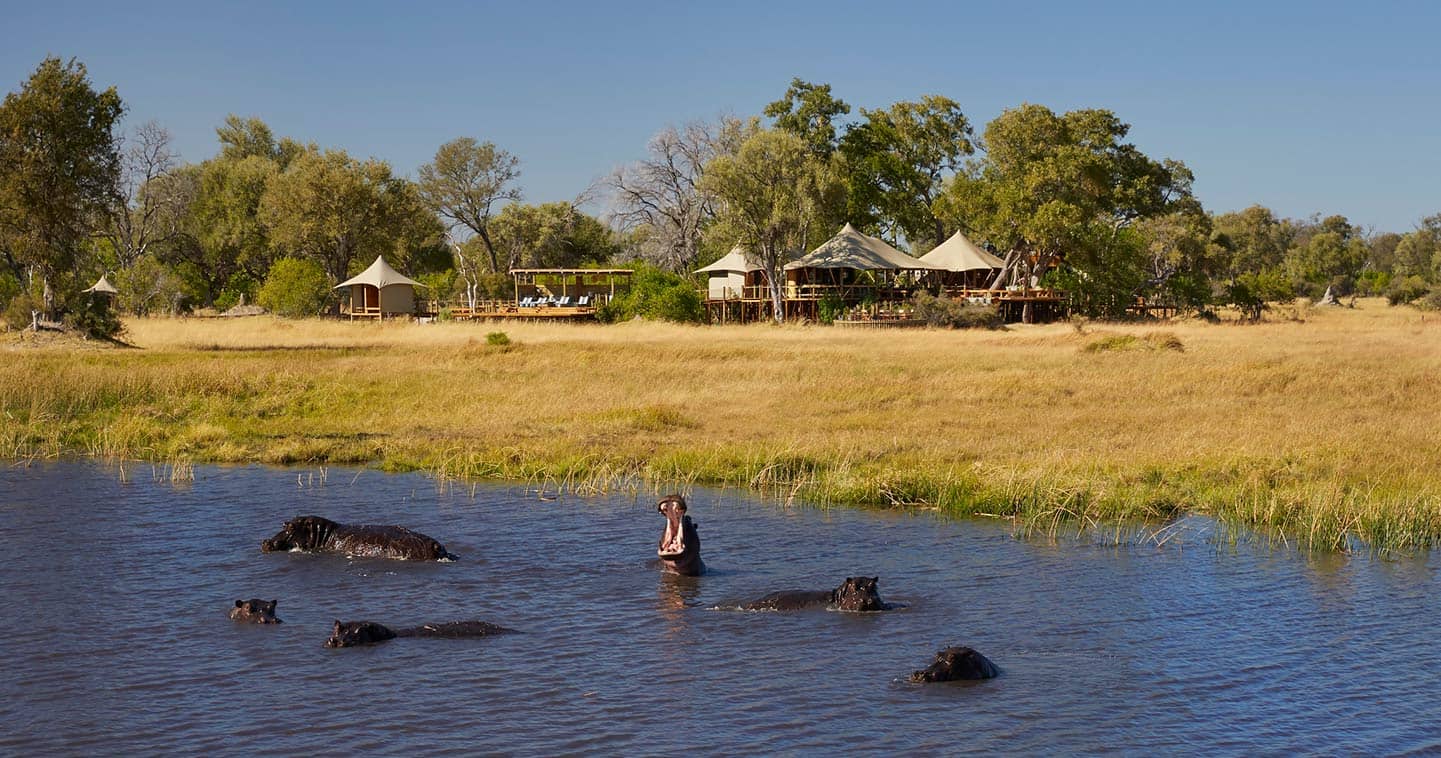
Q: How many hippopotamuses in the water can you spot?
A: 6